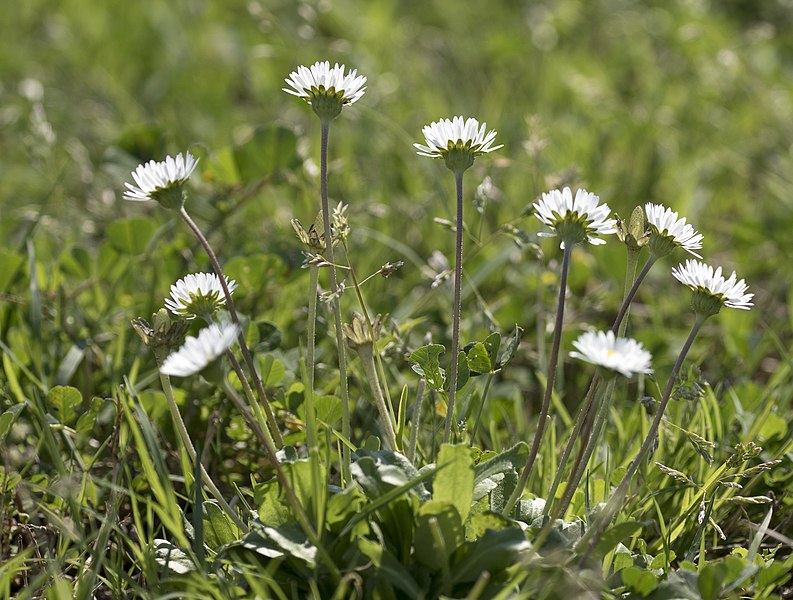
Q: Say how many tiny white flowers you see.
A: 9